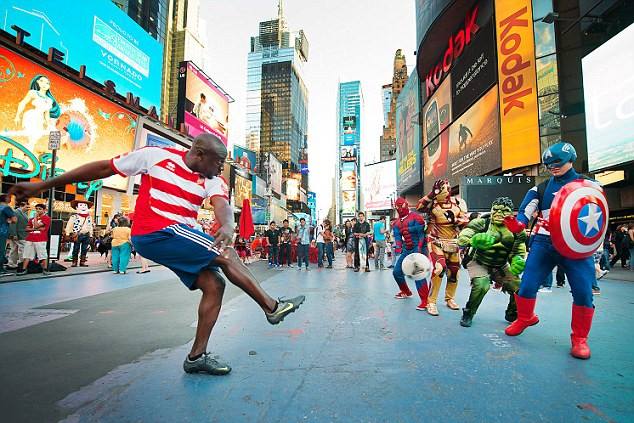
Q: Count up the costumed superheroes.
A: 4